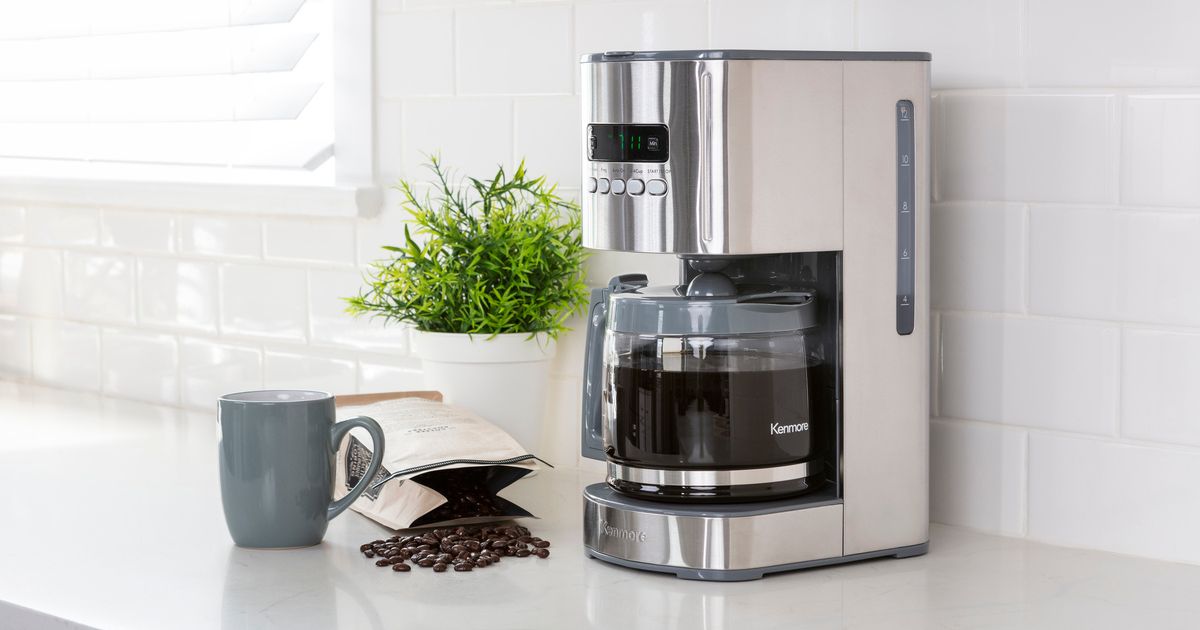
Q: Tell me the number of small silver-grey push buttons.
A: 5